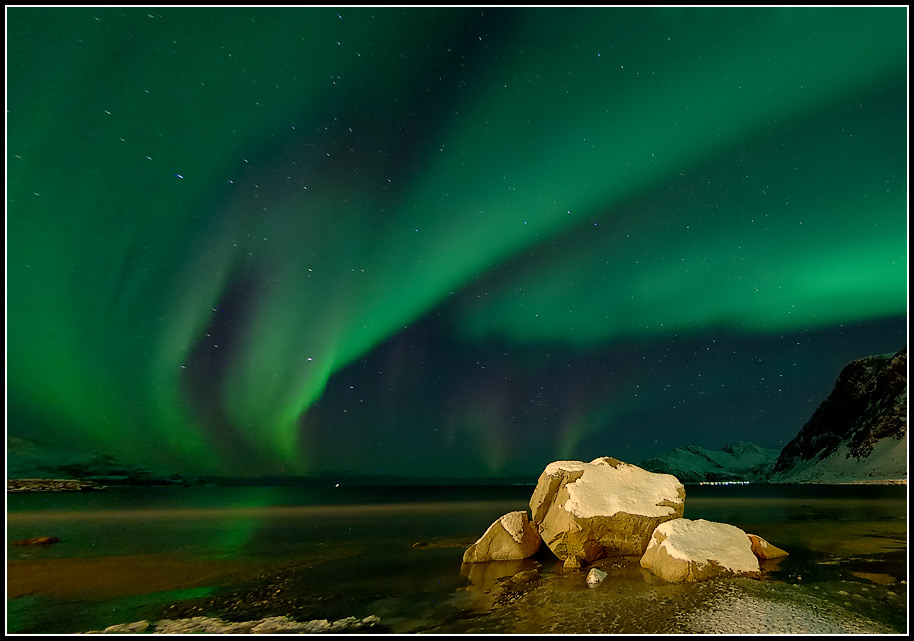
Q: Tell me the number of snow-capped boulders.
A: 3